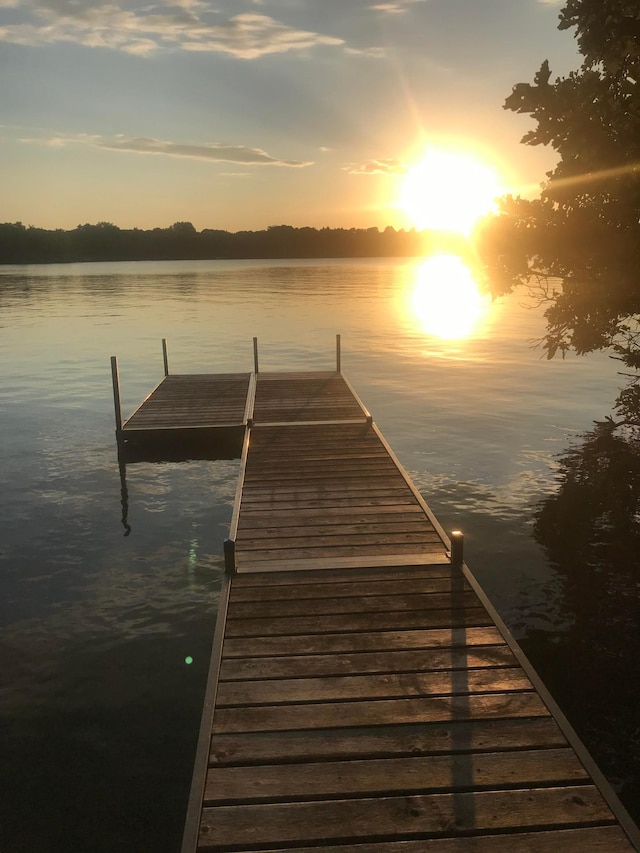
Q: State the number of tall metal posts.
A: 4